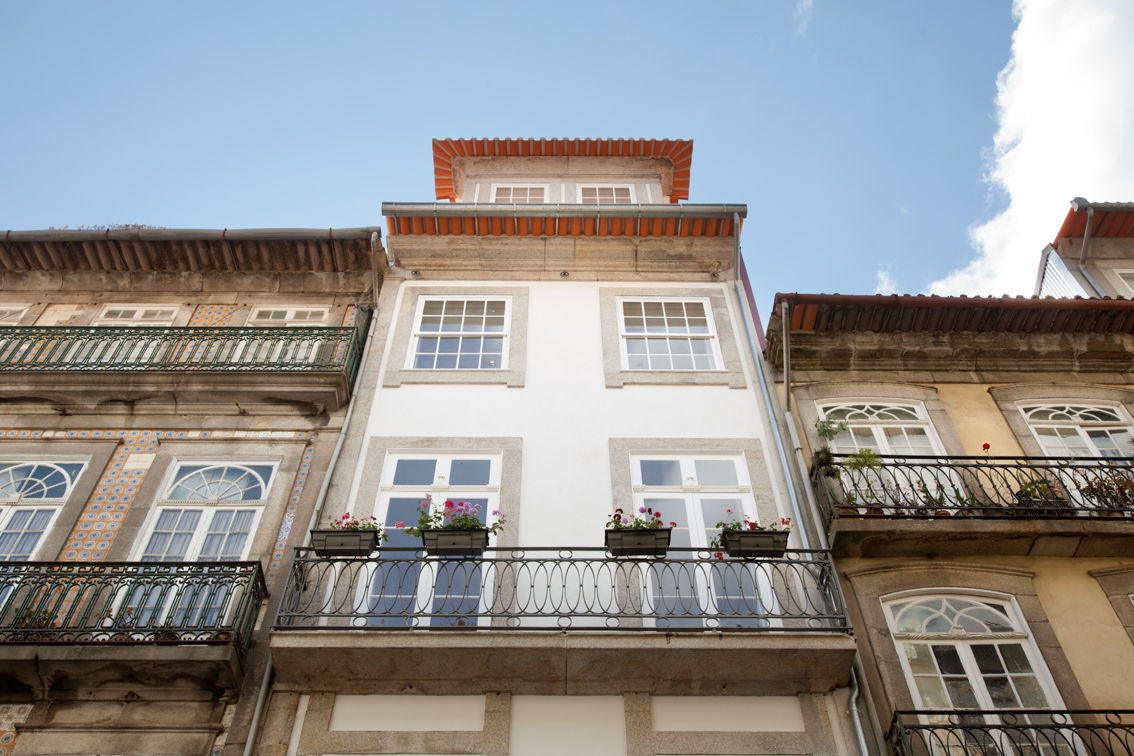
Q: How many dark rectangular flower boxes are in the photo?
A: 4